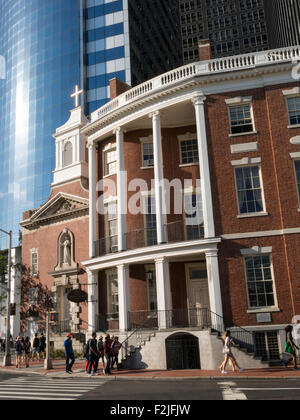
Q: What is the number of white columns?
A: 8